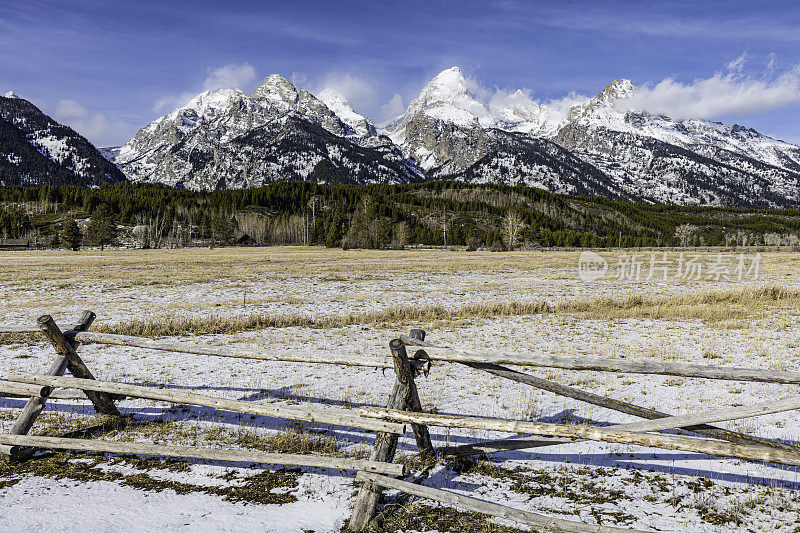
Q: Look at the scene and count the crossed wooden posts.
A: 2